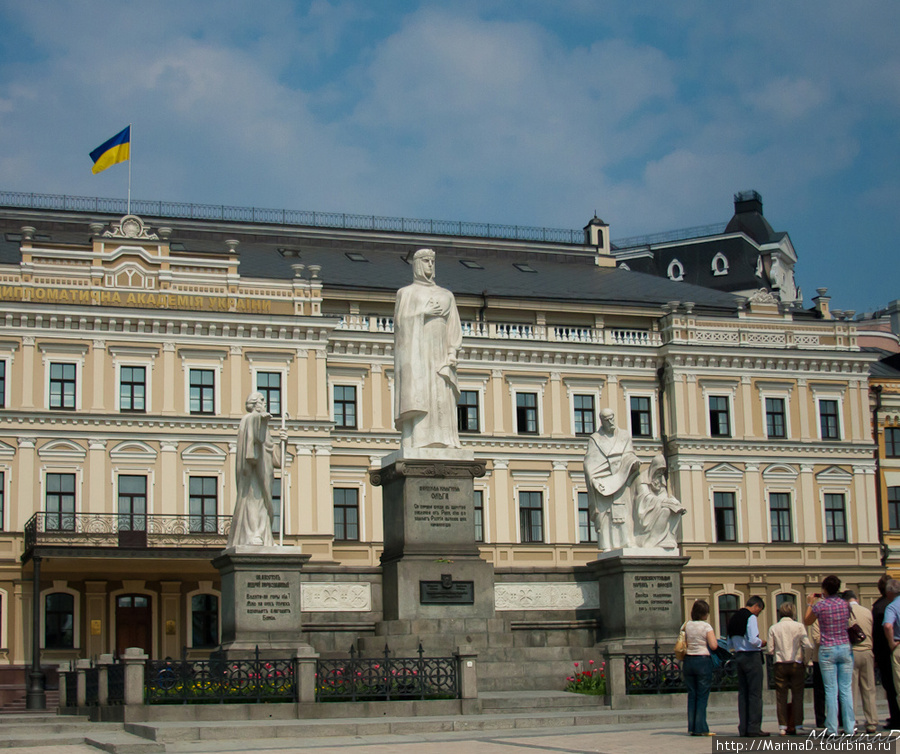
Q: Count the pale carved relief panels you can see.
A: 2